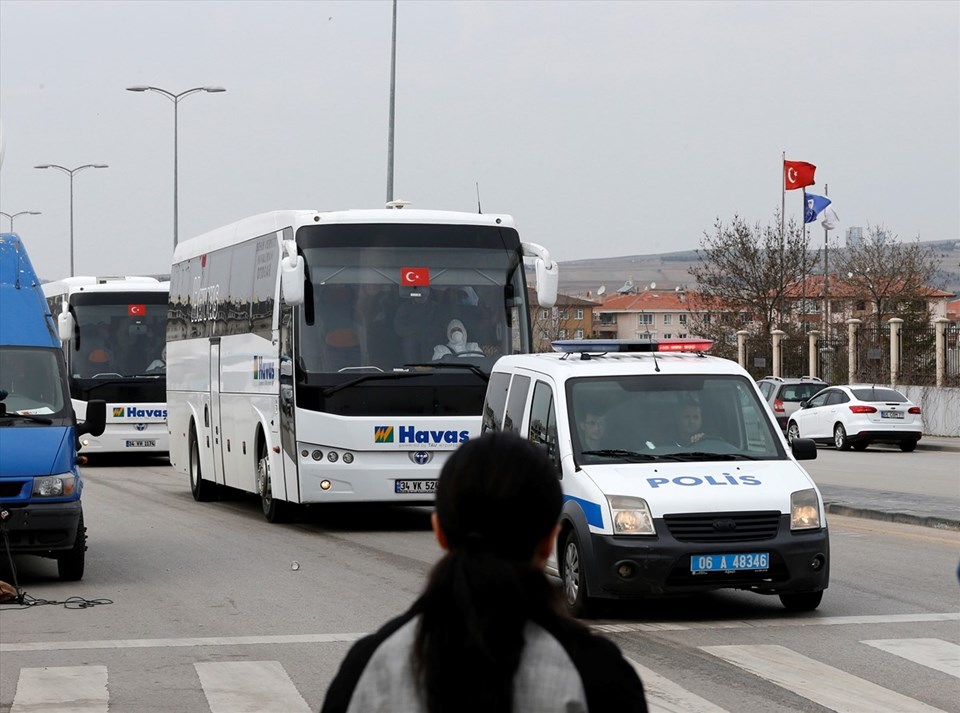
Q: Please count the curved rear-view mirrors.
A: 3